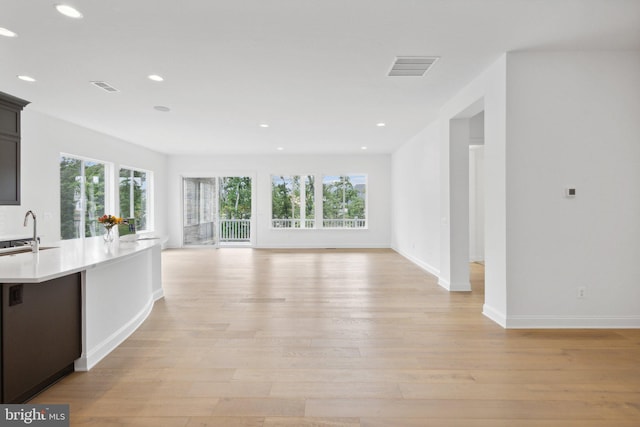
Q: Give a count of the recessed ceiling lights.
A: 8